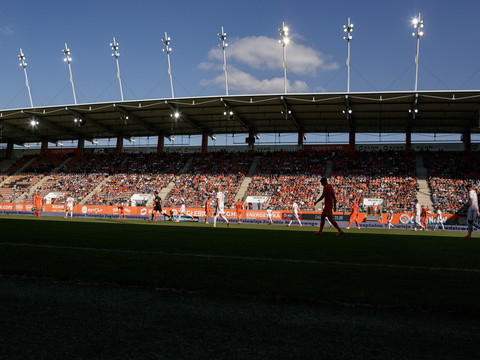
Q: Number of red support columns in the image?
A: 11